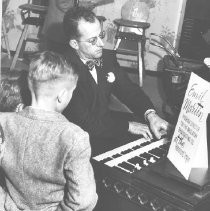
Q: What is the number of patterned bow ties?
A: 1